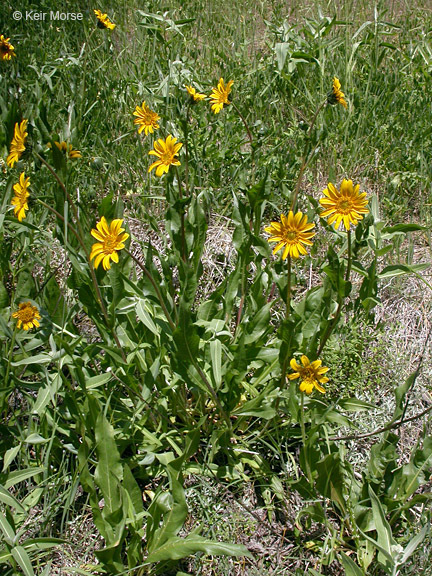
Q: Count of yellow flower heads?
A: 15